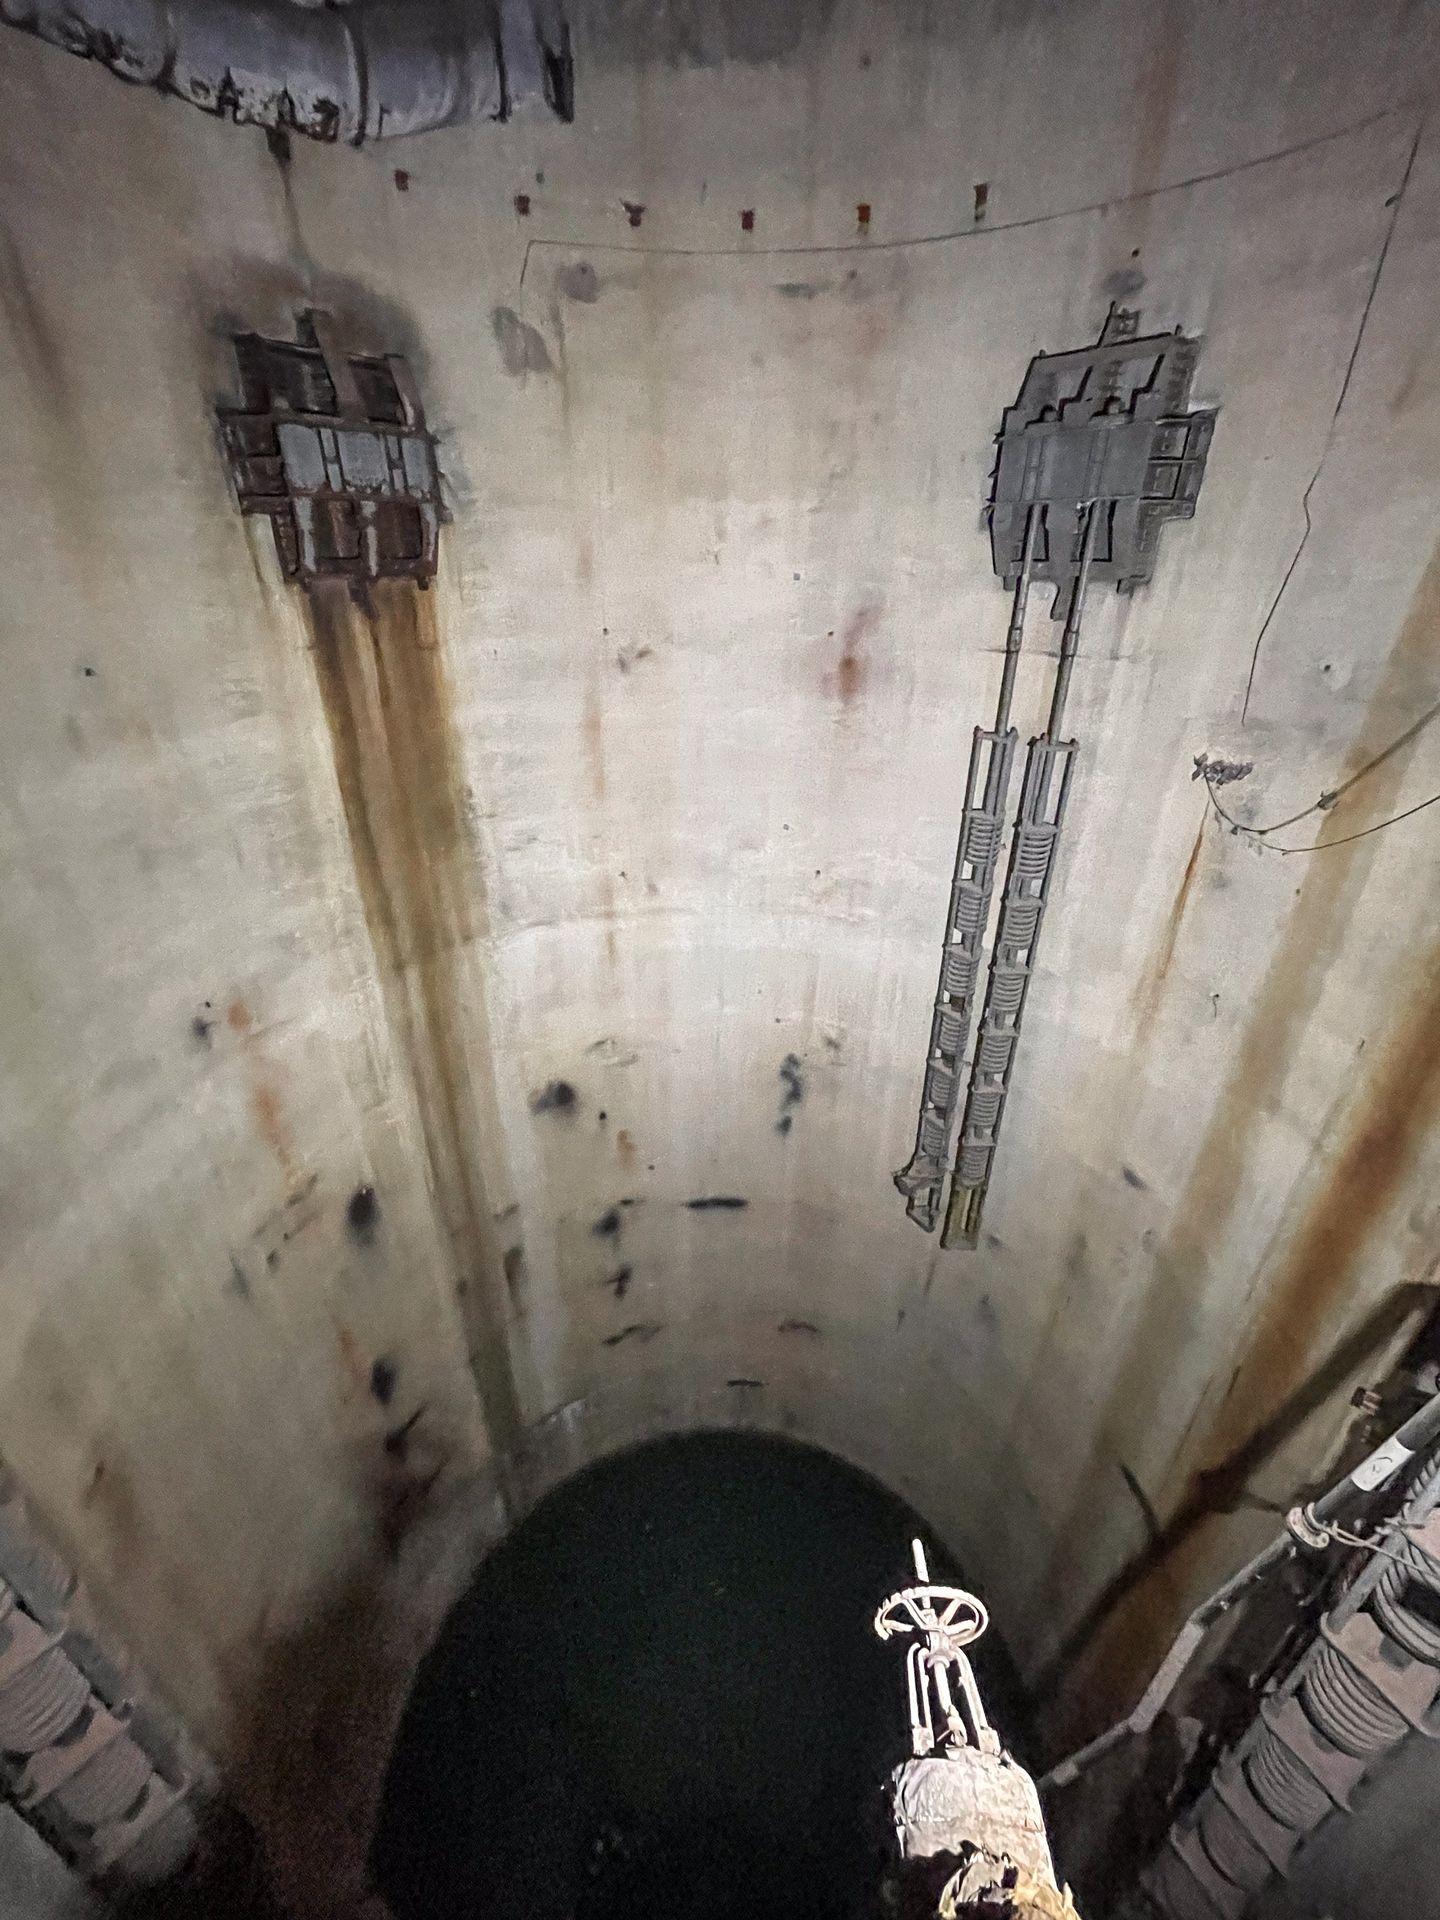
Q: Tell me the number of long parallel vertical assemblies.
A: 2